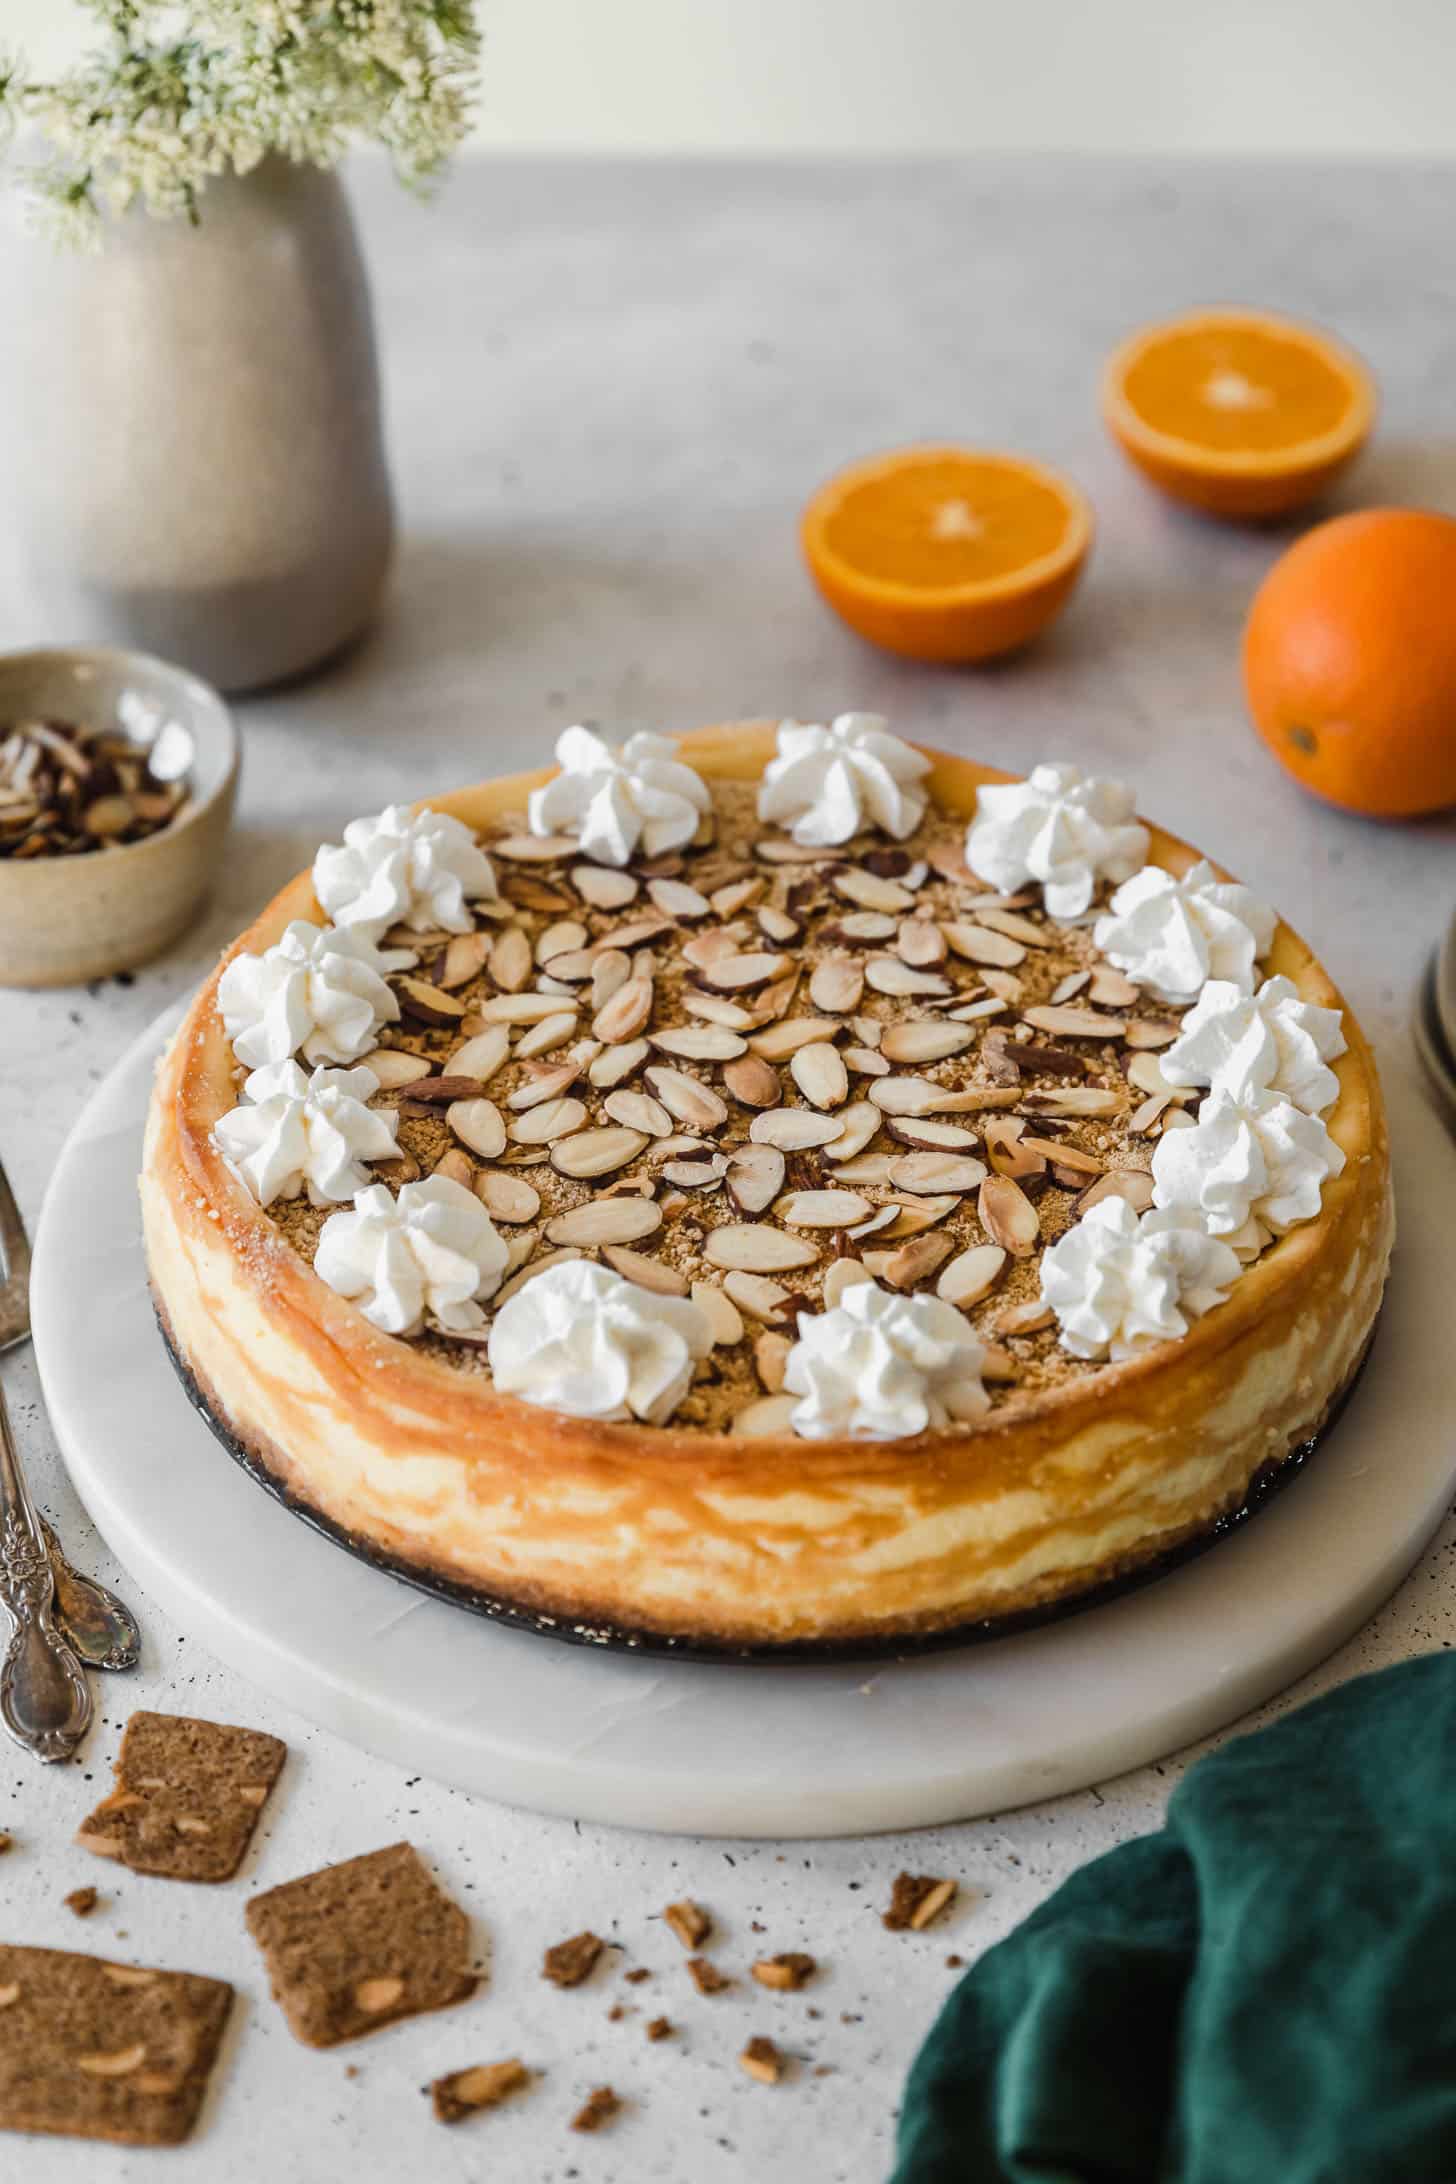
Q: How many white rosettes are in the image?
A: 13